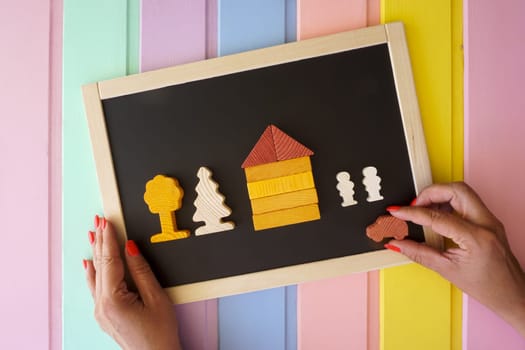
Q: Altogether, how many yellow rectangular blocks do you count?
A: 4